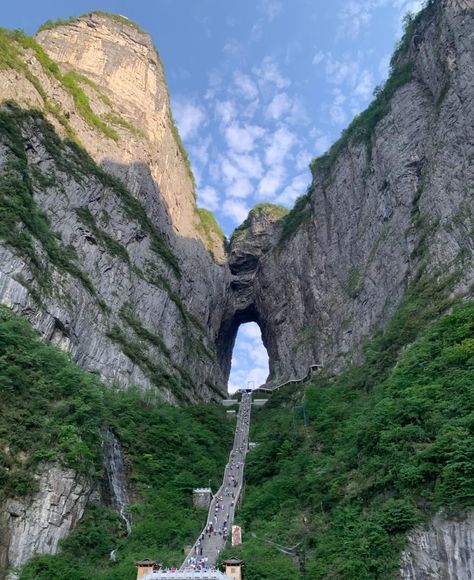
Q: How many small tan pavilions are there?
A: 2